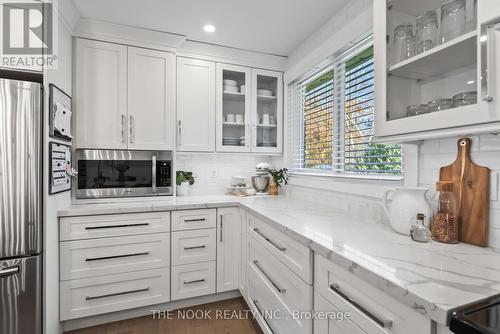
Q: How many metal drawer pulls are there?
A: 10